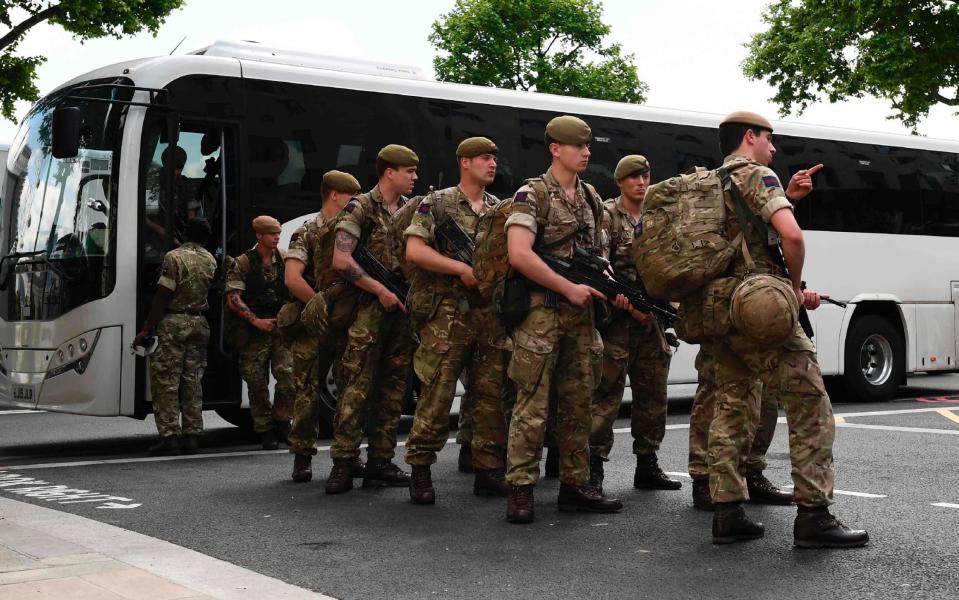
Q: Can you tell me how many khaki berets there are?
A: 7